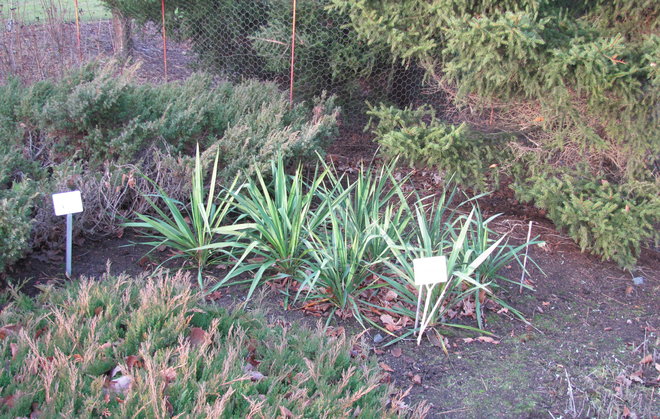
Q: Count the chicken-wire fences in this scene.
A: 1